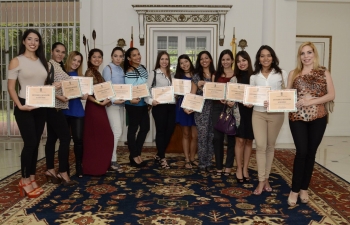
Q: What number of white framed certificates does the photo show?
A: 13